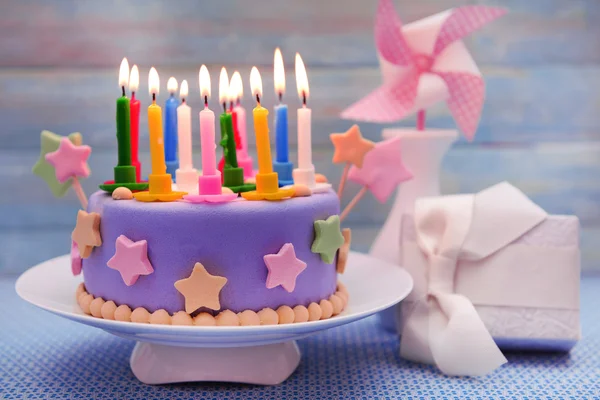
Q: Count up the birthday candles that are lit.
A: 12